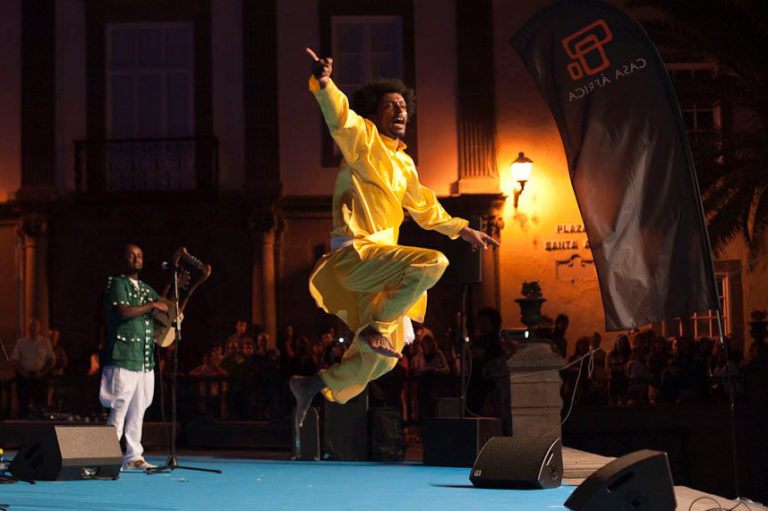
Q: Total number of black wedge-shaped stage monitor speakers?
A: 3